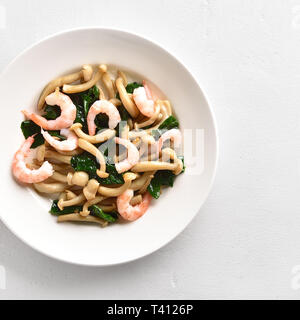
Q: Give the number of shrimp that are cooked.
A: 8